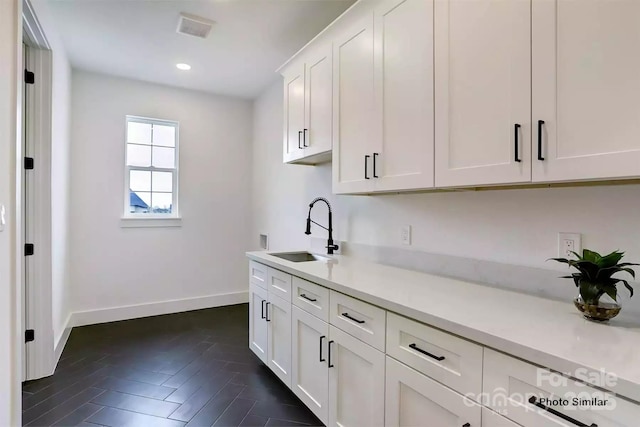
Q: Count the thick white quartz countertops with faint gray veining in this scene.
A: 1